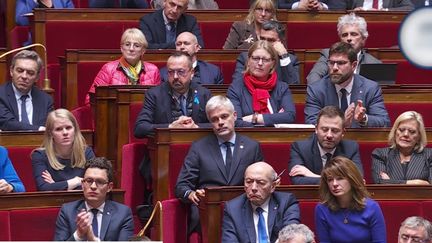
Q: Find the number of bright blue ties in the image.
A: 1